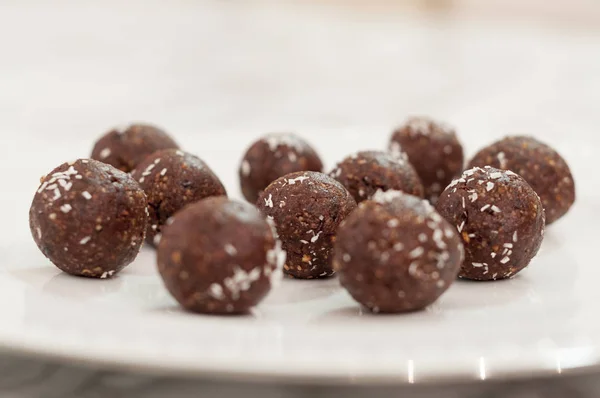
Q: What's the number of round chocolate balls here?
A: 11